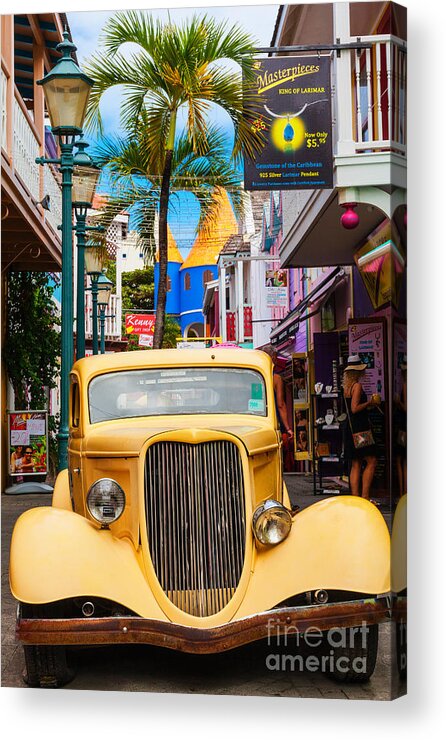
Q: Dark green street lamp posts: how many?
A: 4